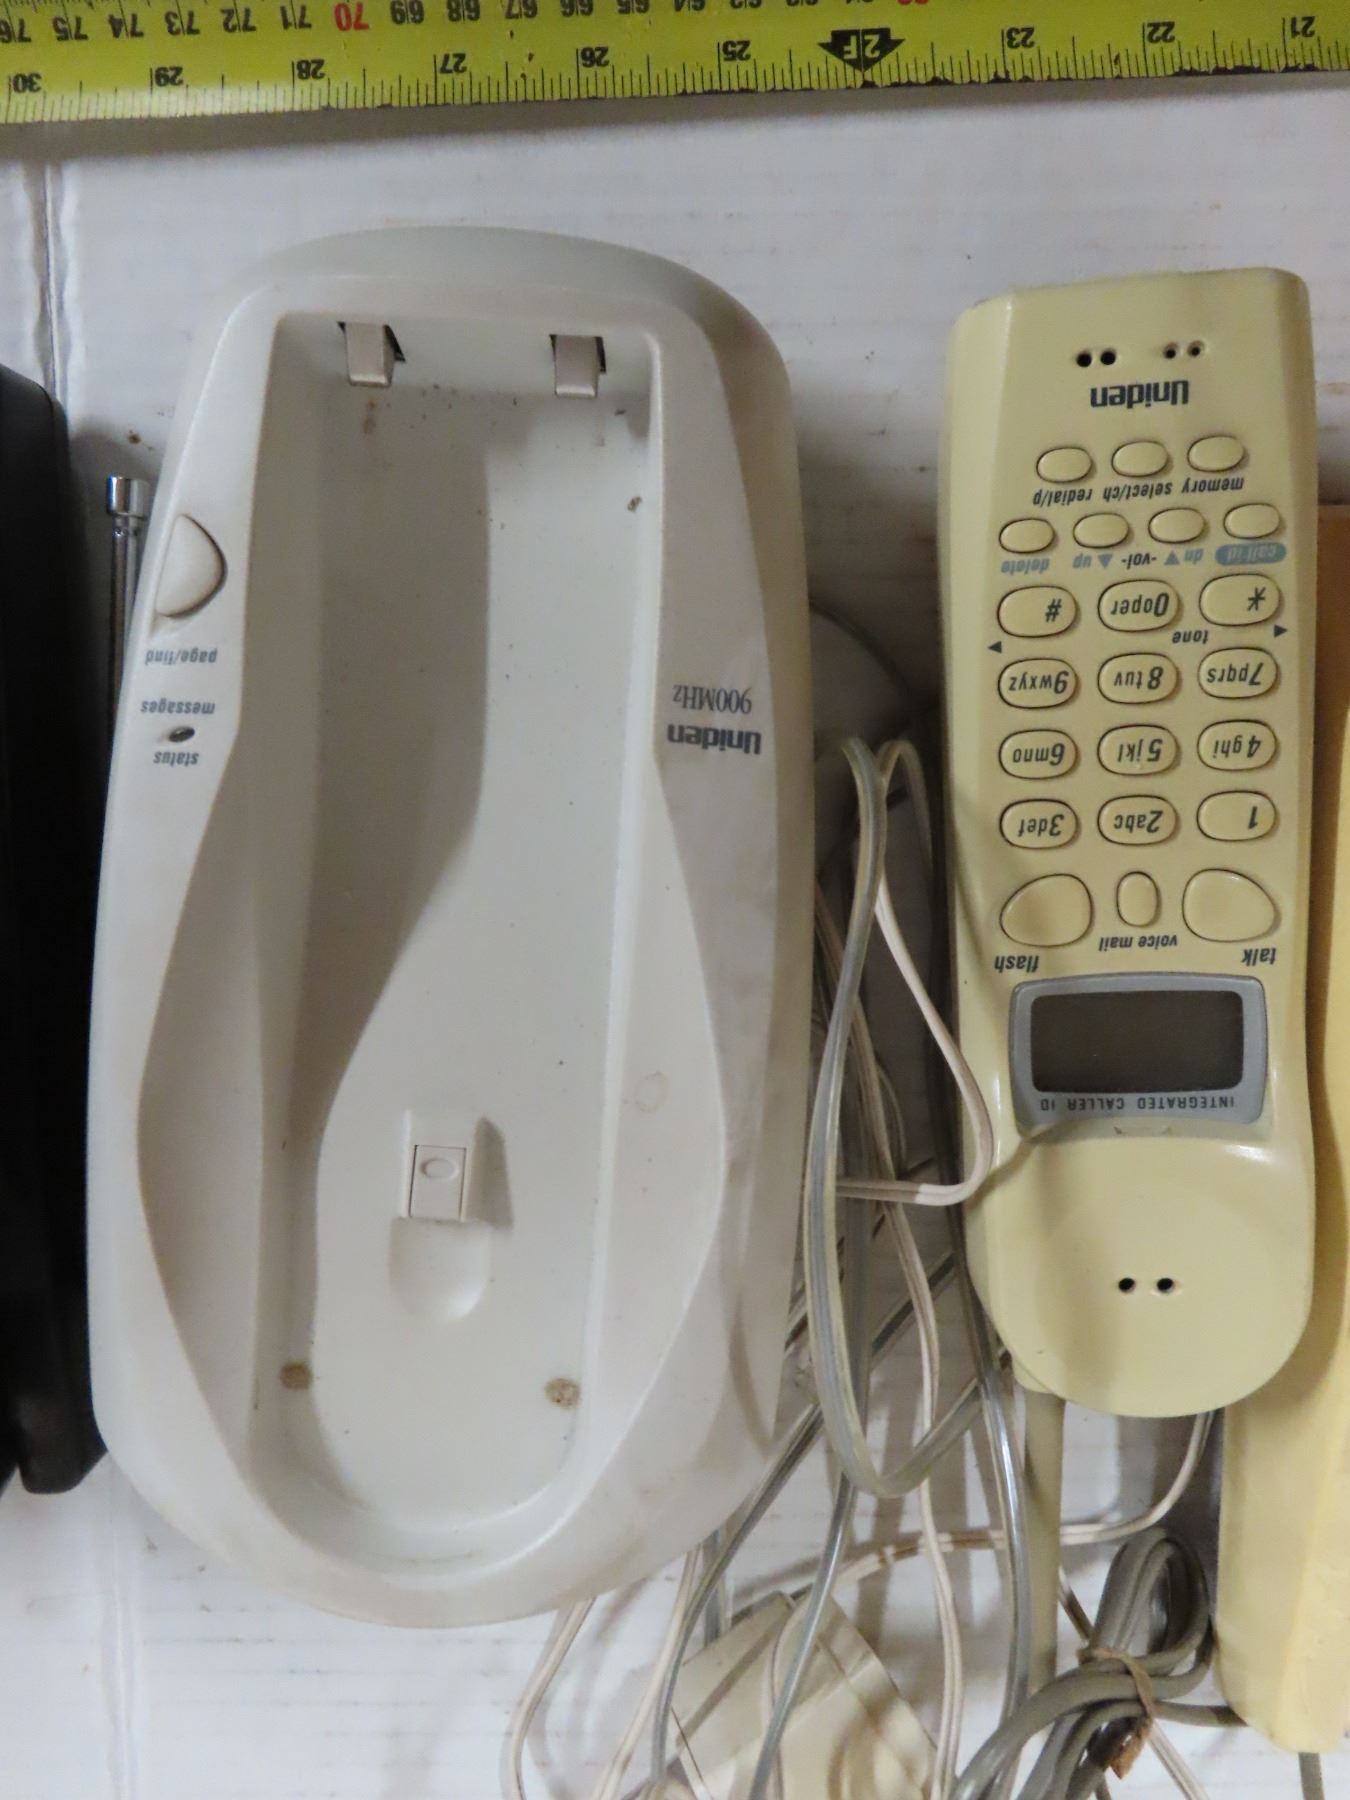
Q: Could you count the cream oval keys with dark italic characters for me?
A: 12